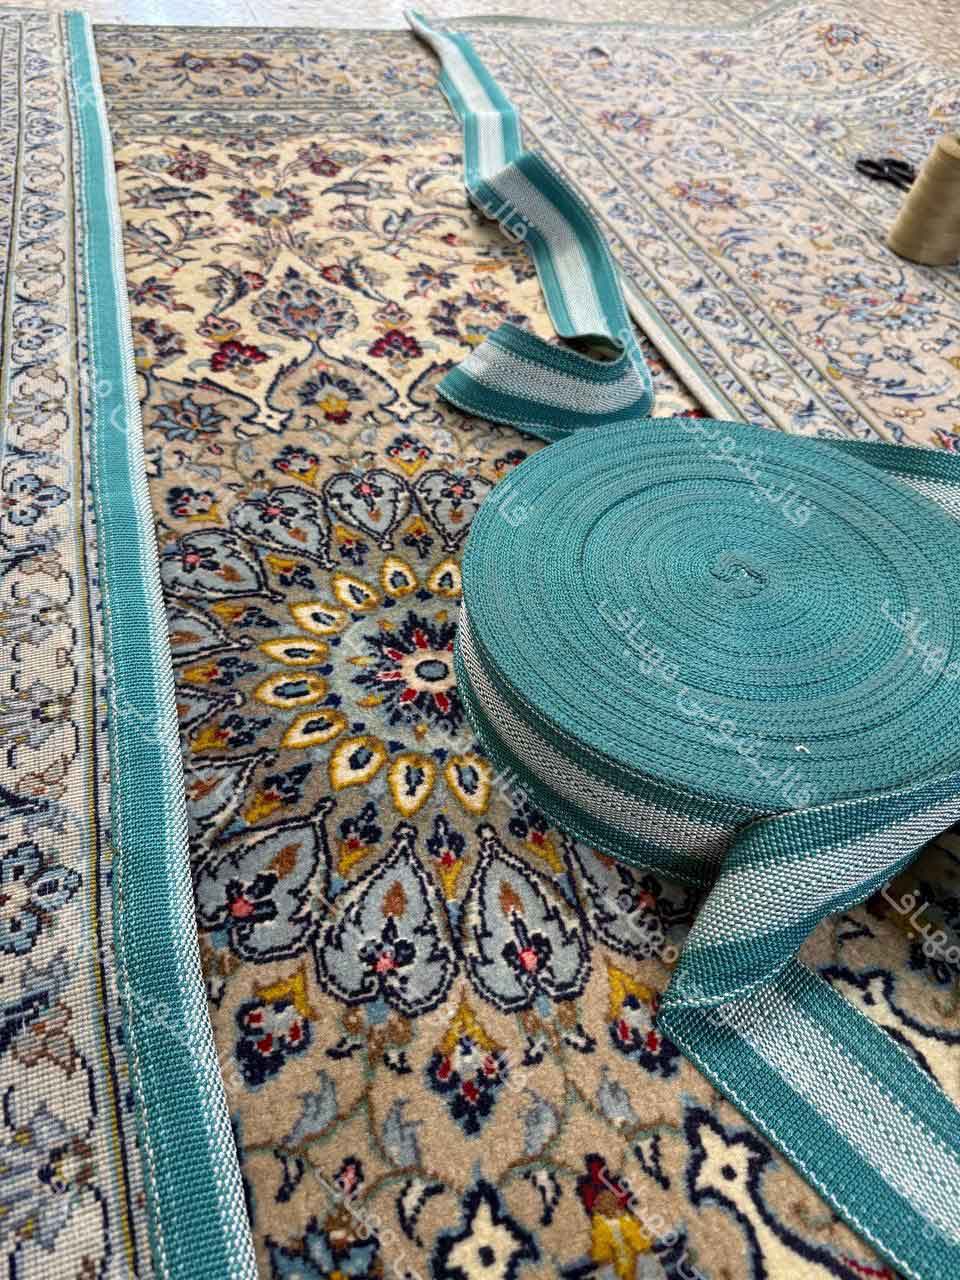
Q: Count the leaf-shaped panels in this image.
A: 11